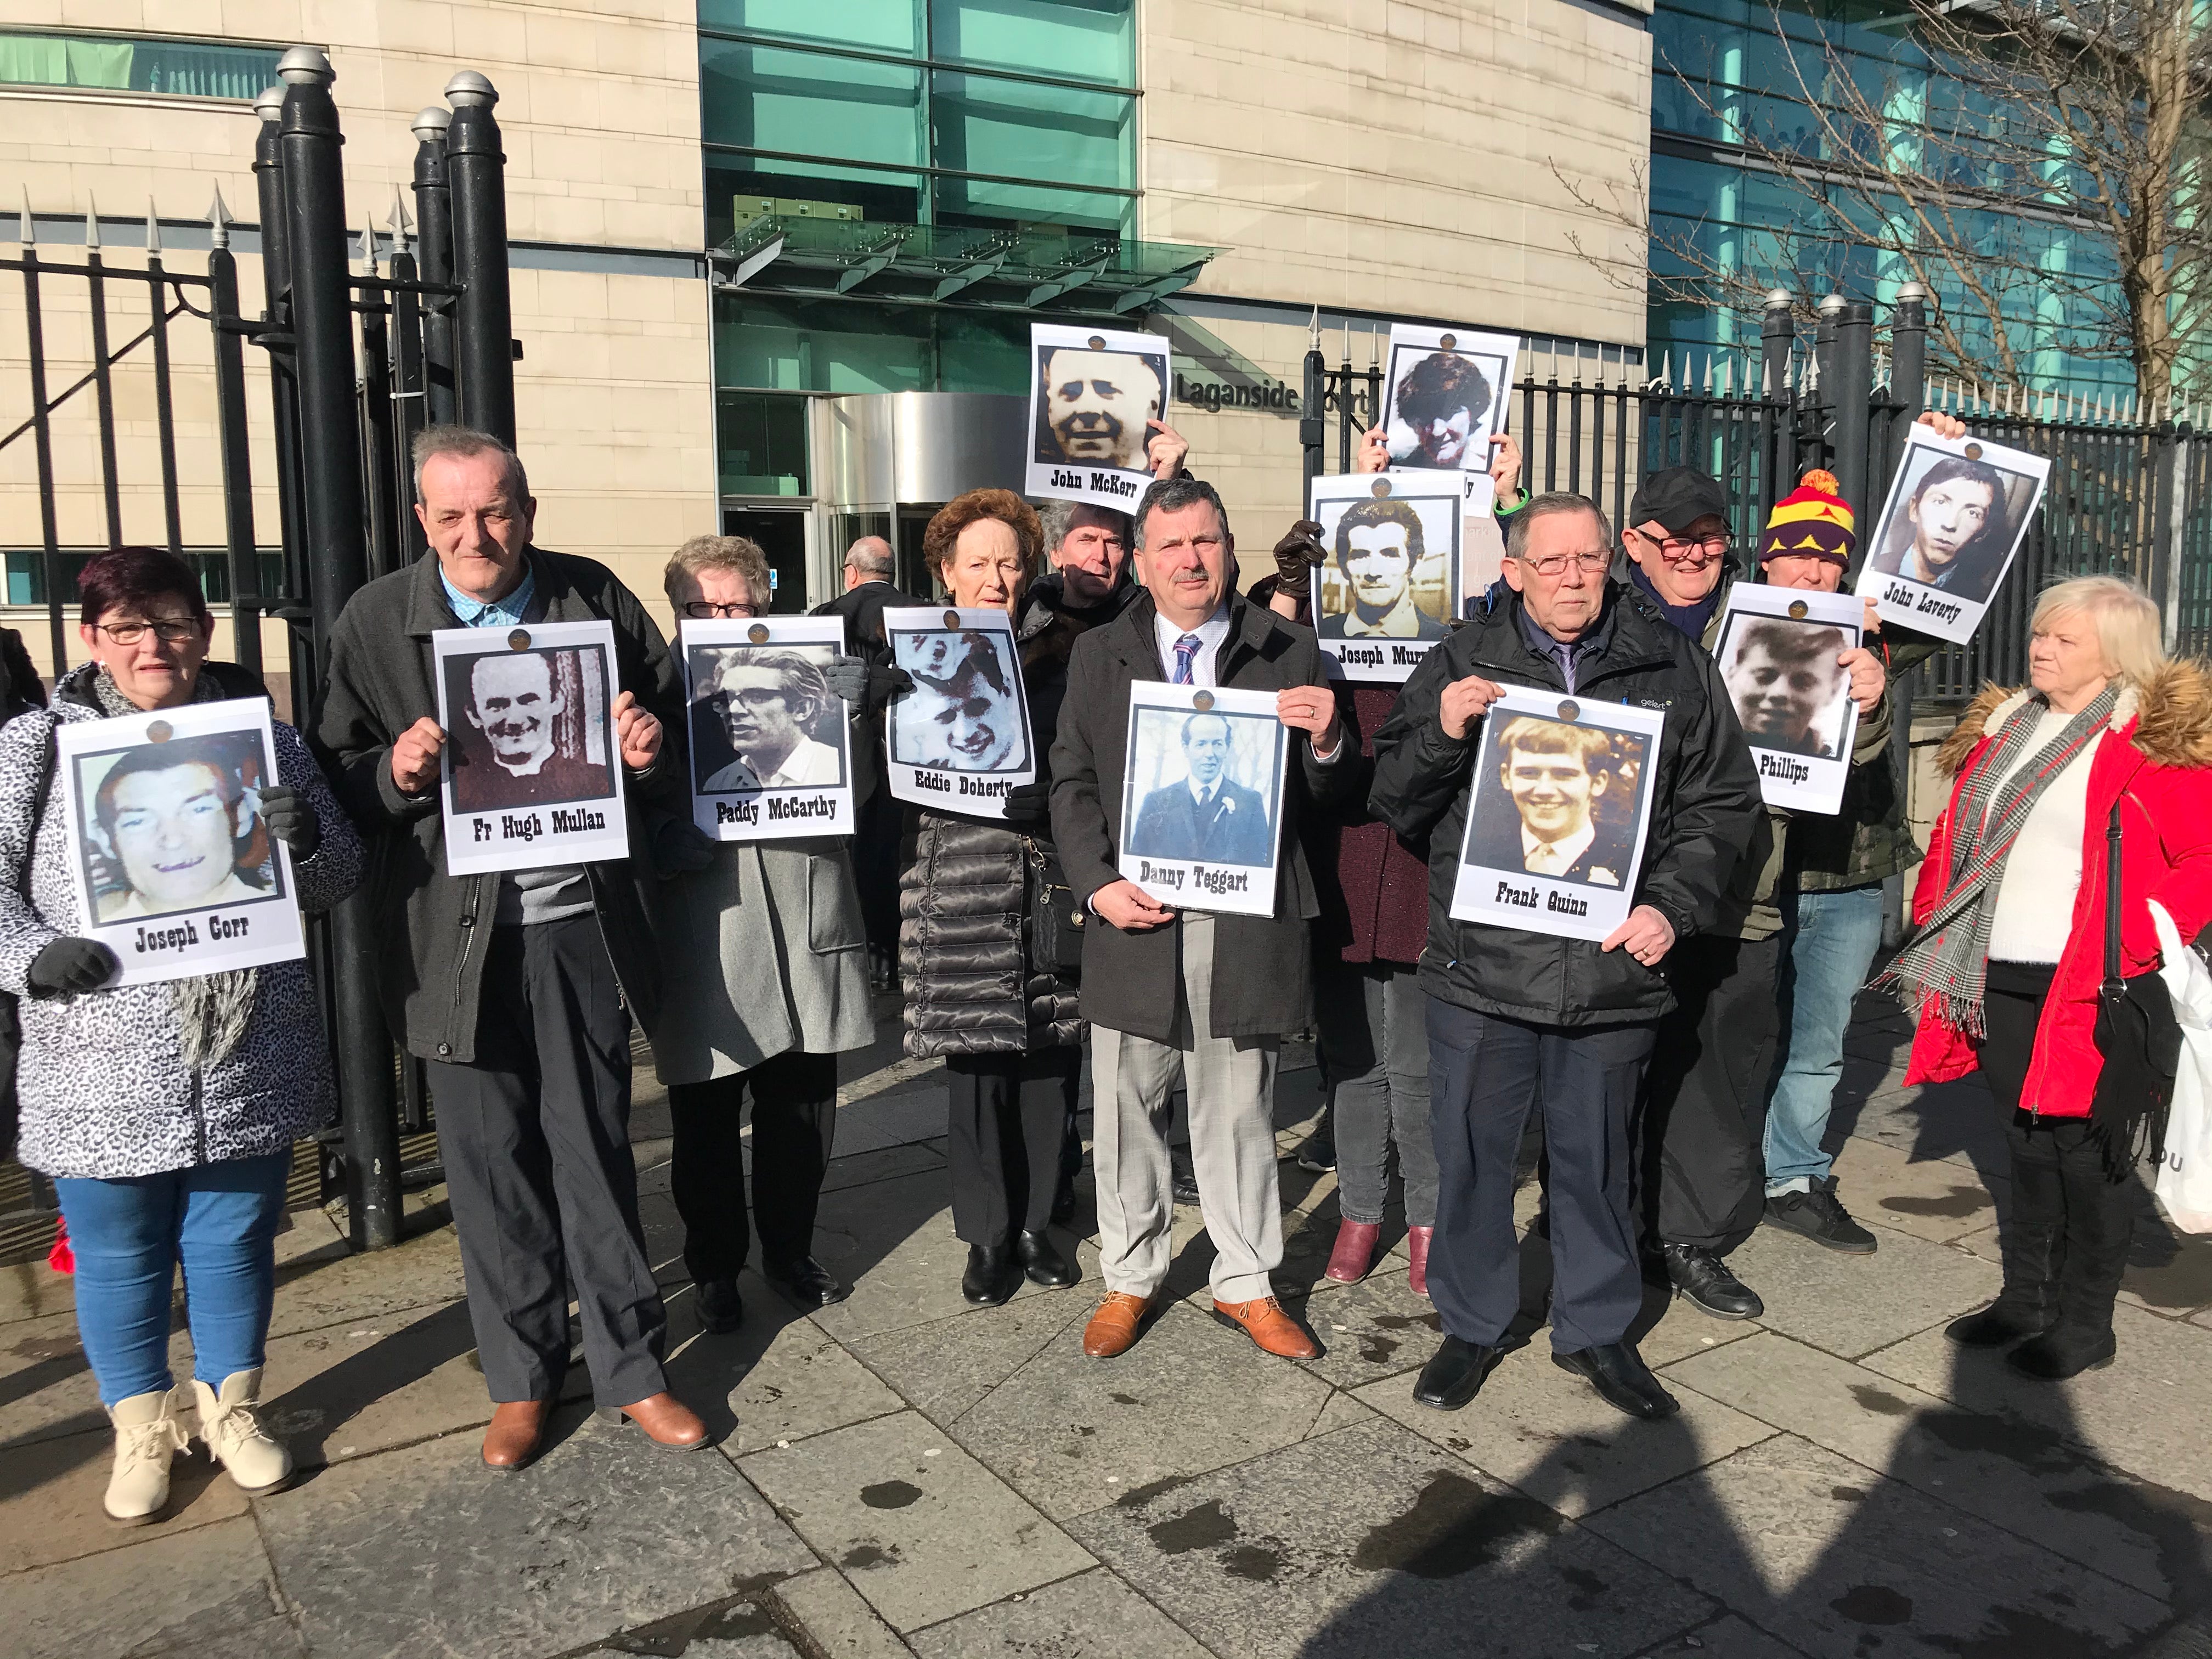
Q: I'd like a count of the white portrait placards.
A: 11